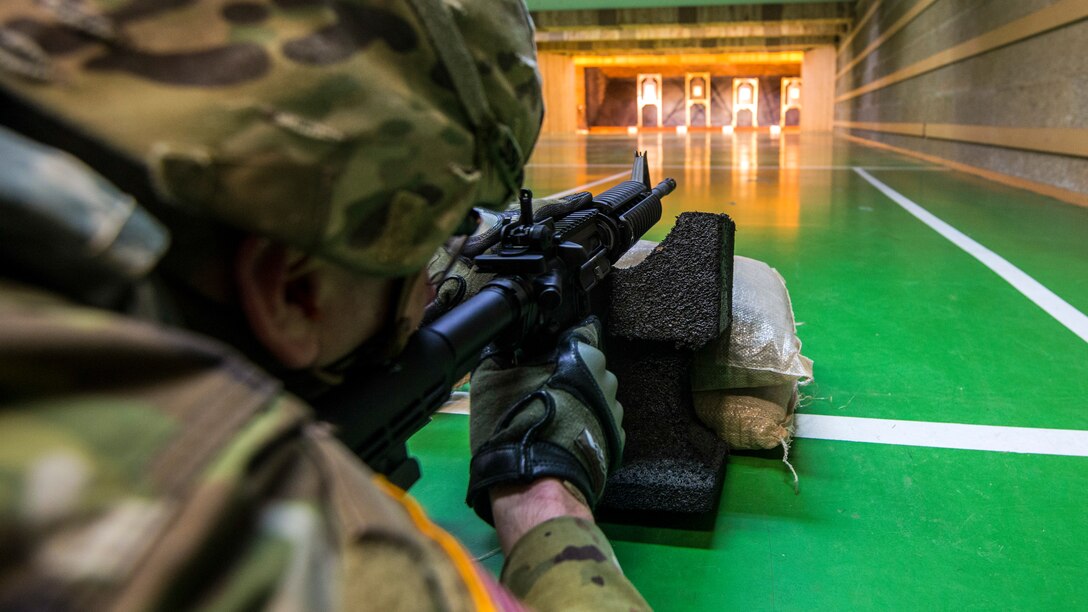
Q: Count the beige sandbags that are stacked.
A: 2